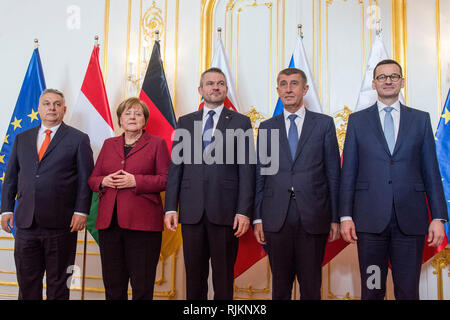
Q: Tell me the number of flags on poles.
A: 7